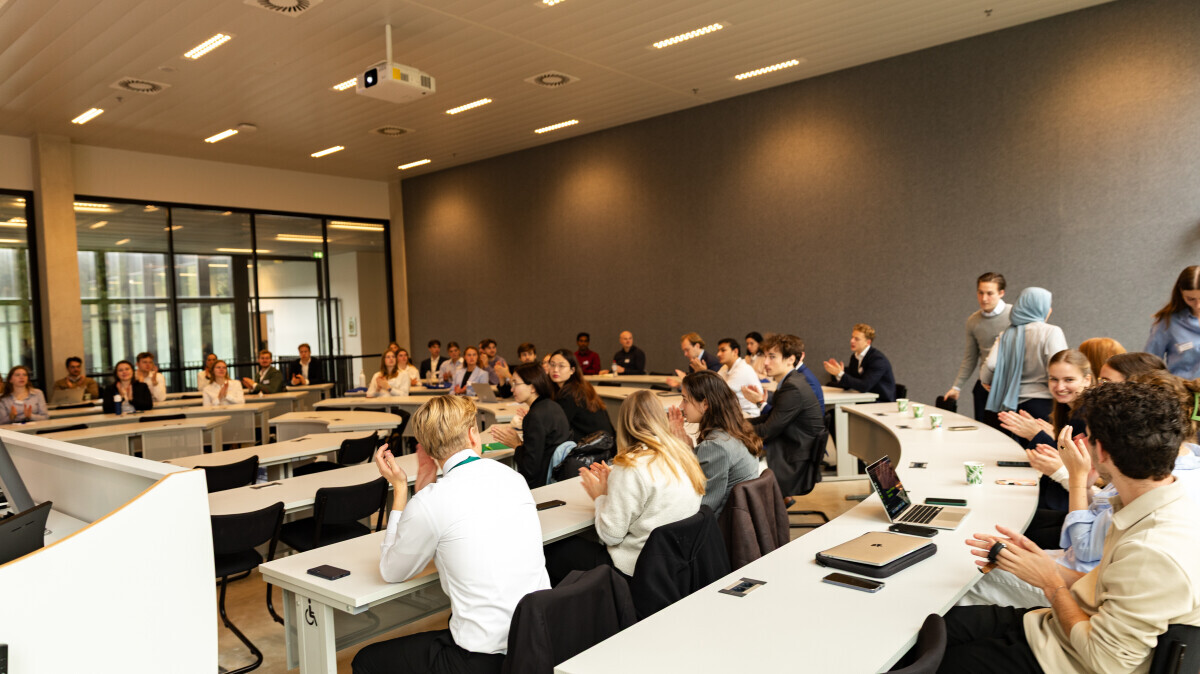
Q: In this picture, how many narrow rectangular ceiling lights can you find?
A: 11